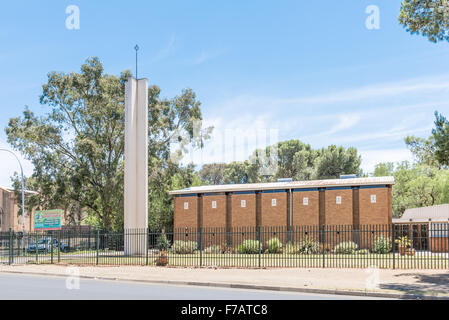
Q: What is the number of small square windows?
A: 7